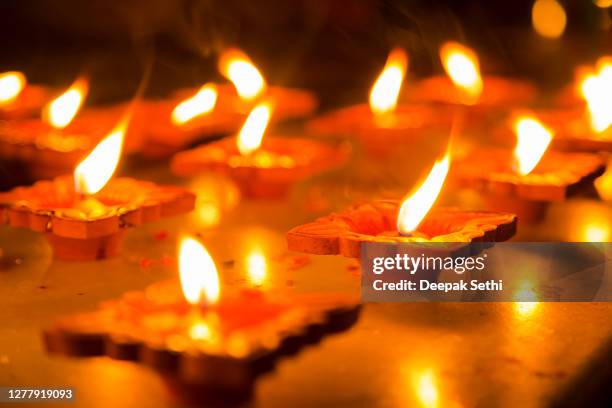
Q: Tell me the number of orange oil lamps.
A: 12